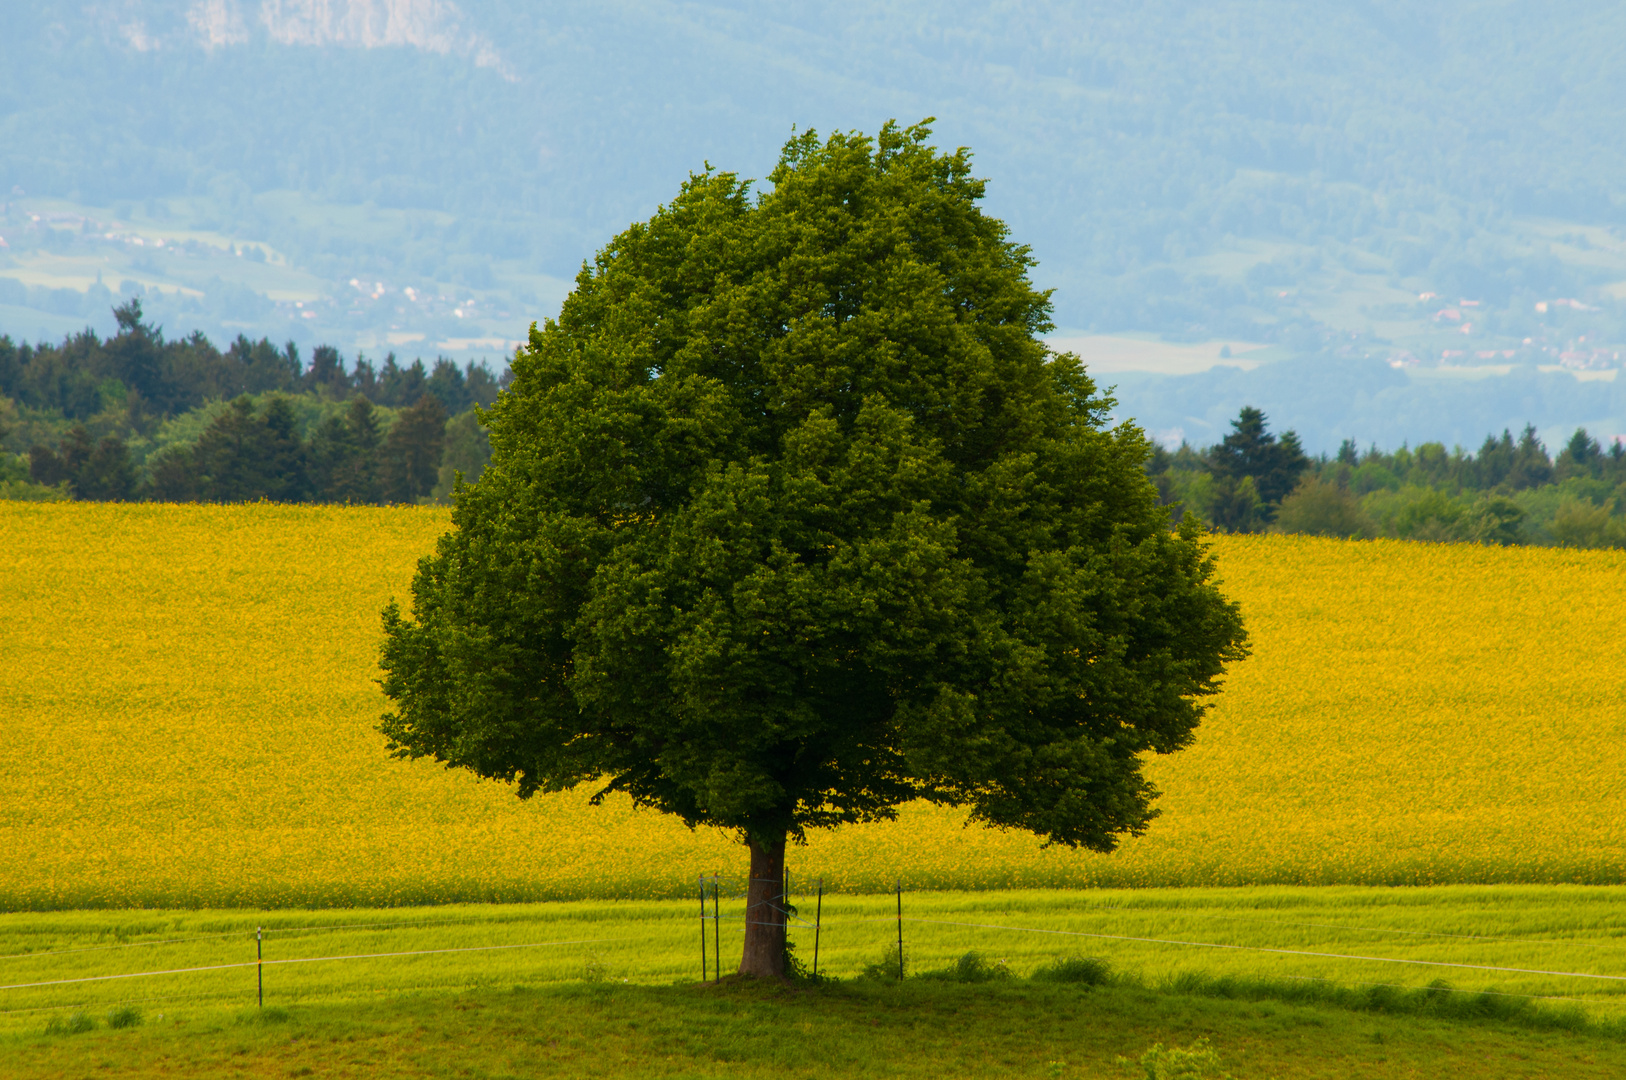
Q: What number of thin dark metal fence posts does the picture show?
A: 6